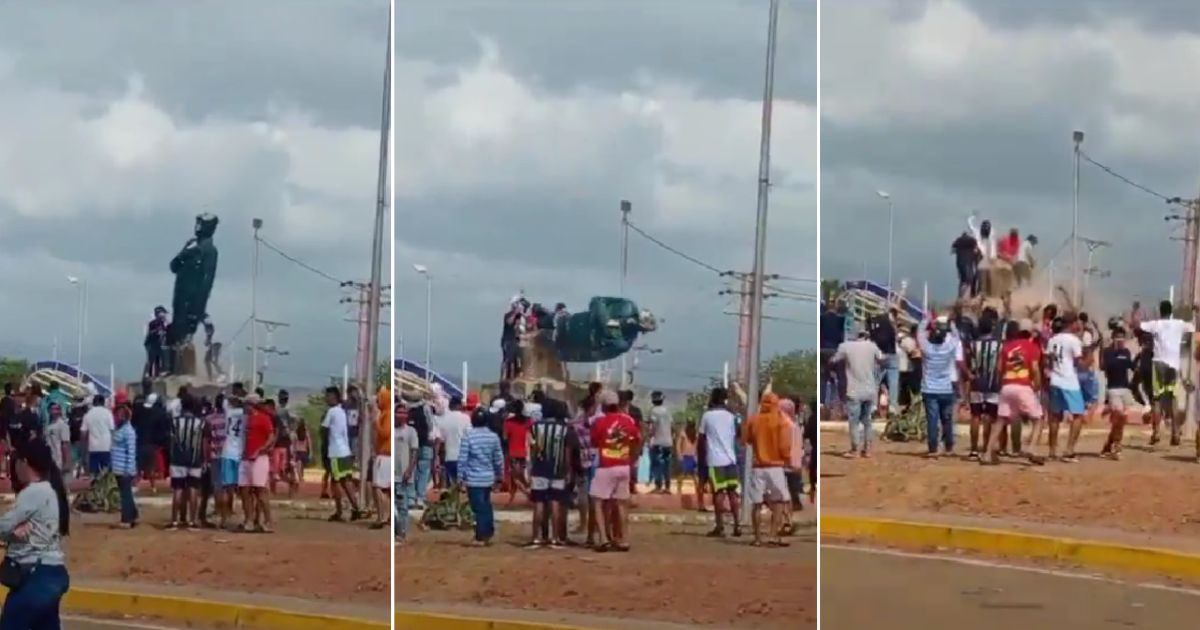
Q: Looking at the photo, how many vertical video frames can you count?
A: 3